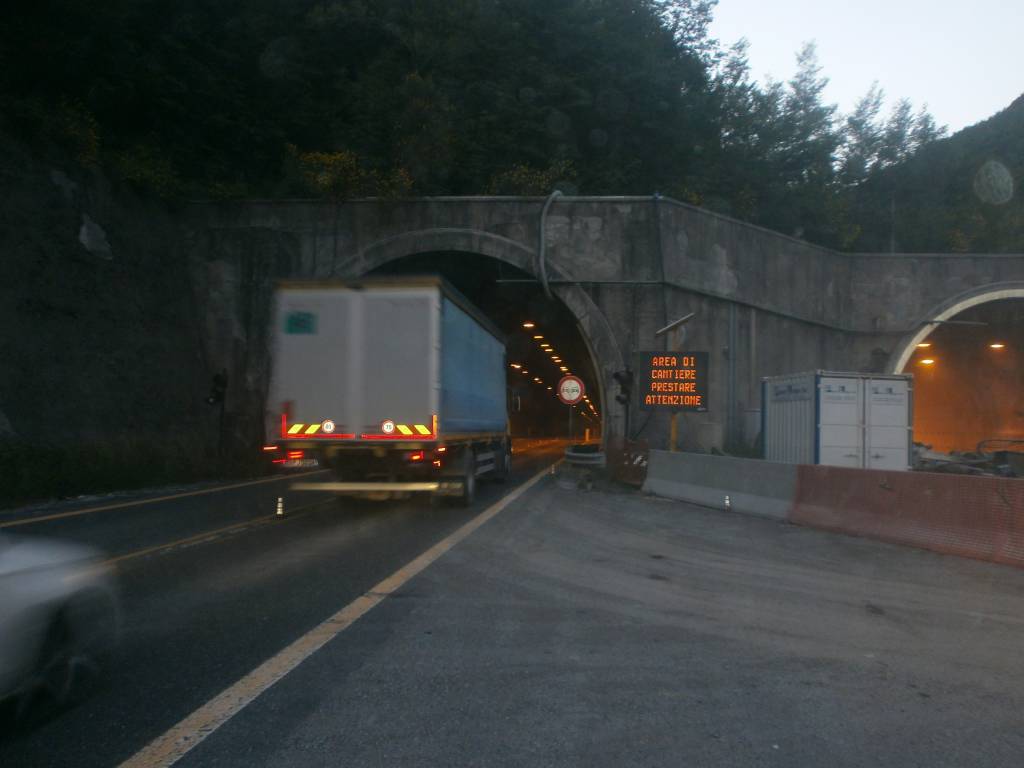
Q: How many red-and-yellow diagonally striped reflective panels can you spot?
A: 2